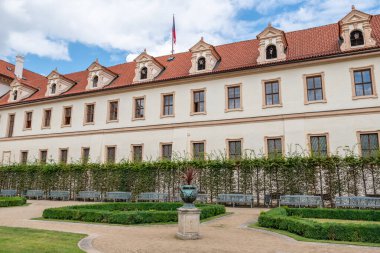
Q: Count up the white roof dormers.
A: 7